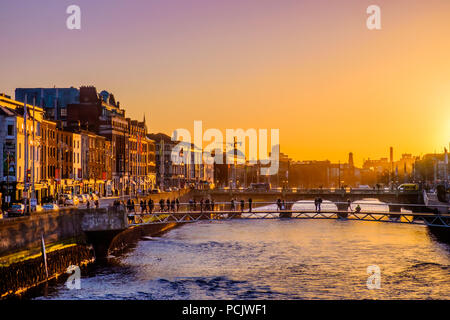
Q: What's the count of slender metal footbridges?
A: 1